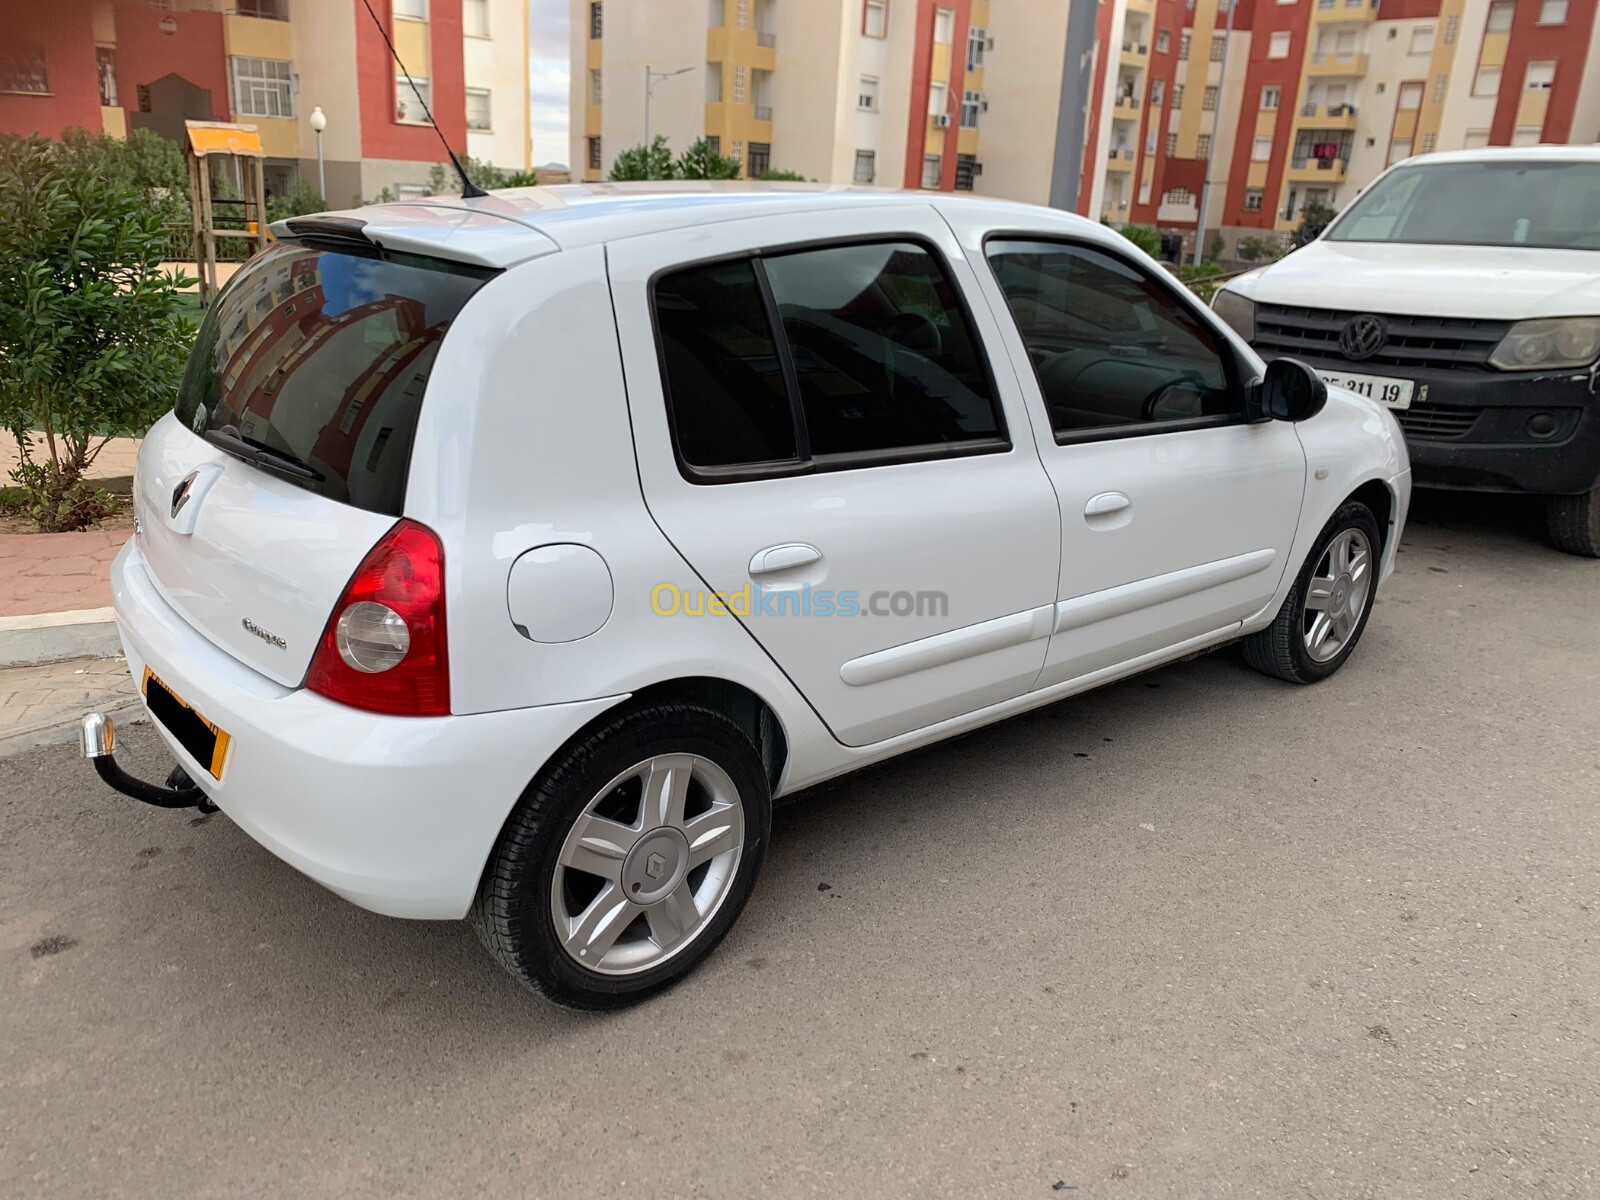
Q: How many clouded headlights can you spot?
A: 2